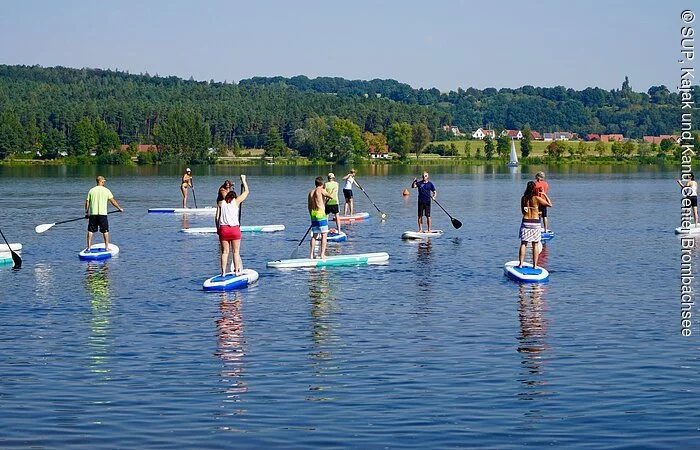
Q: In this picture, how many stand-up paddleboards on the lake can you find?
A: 12